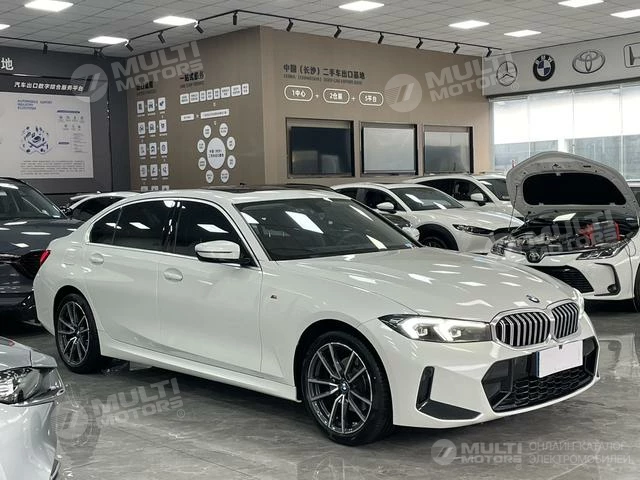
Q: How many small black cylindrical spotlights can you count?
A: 13